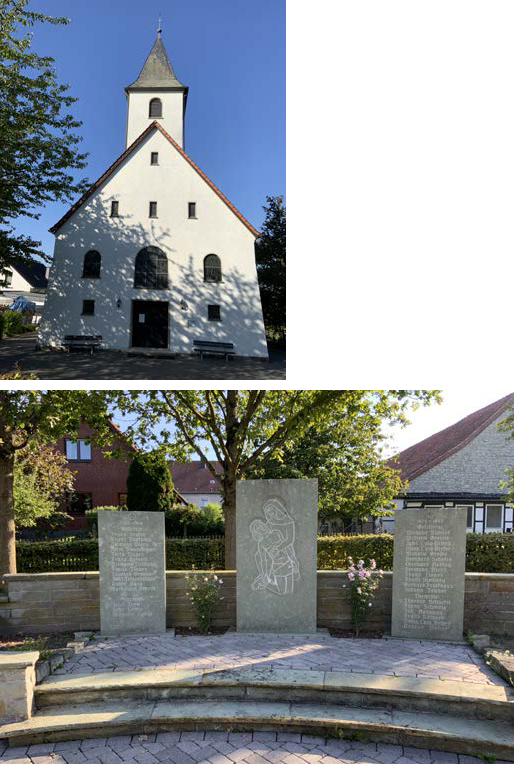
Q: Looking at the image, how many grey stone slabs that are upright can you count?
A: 3